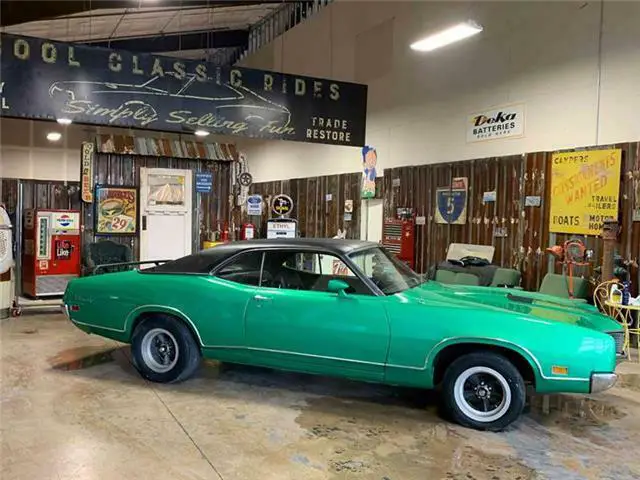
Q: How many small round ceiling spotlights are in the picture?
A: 3